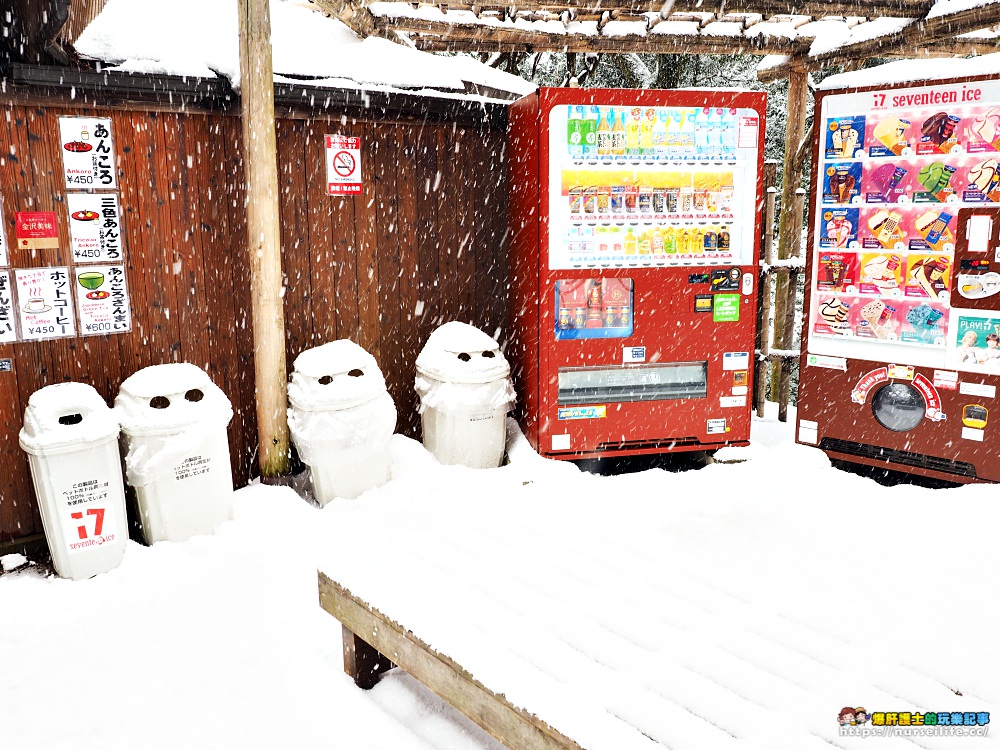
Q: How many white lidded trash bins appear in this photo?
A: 4